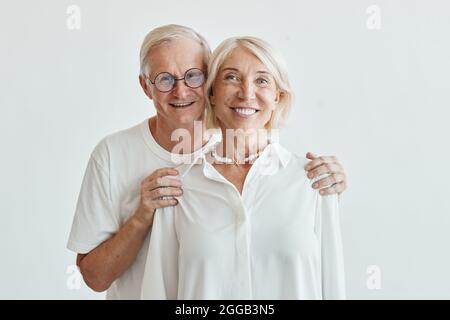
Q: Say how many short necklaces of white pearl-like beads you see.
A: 1